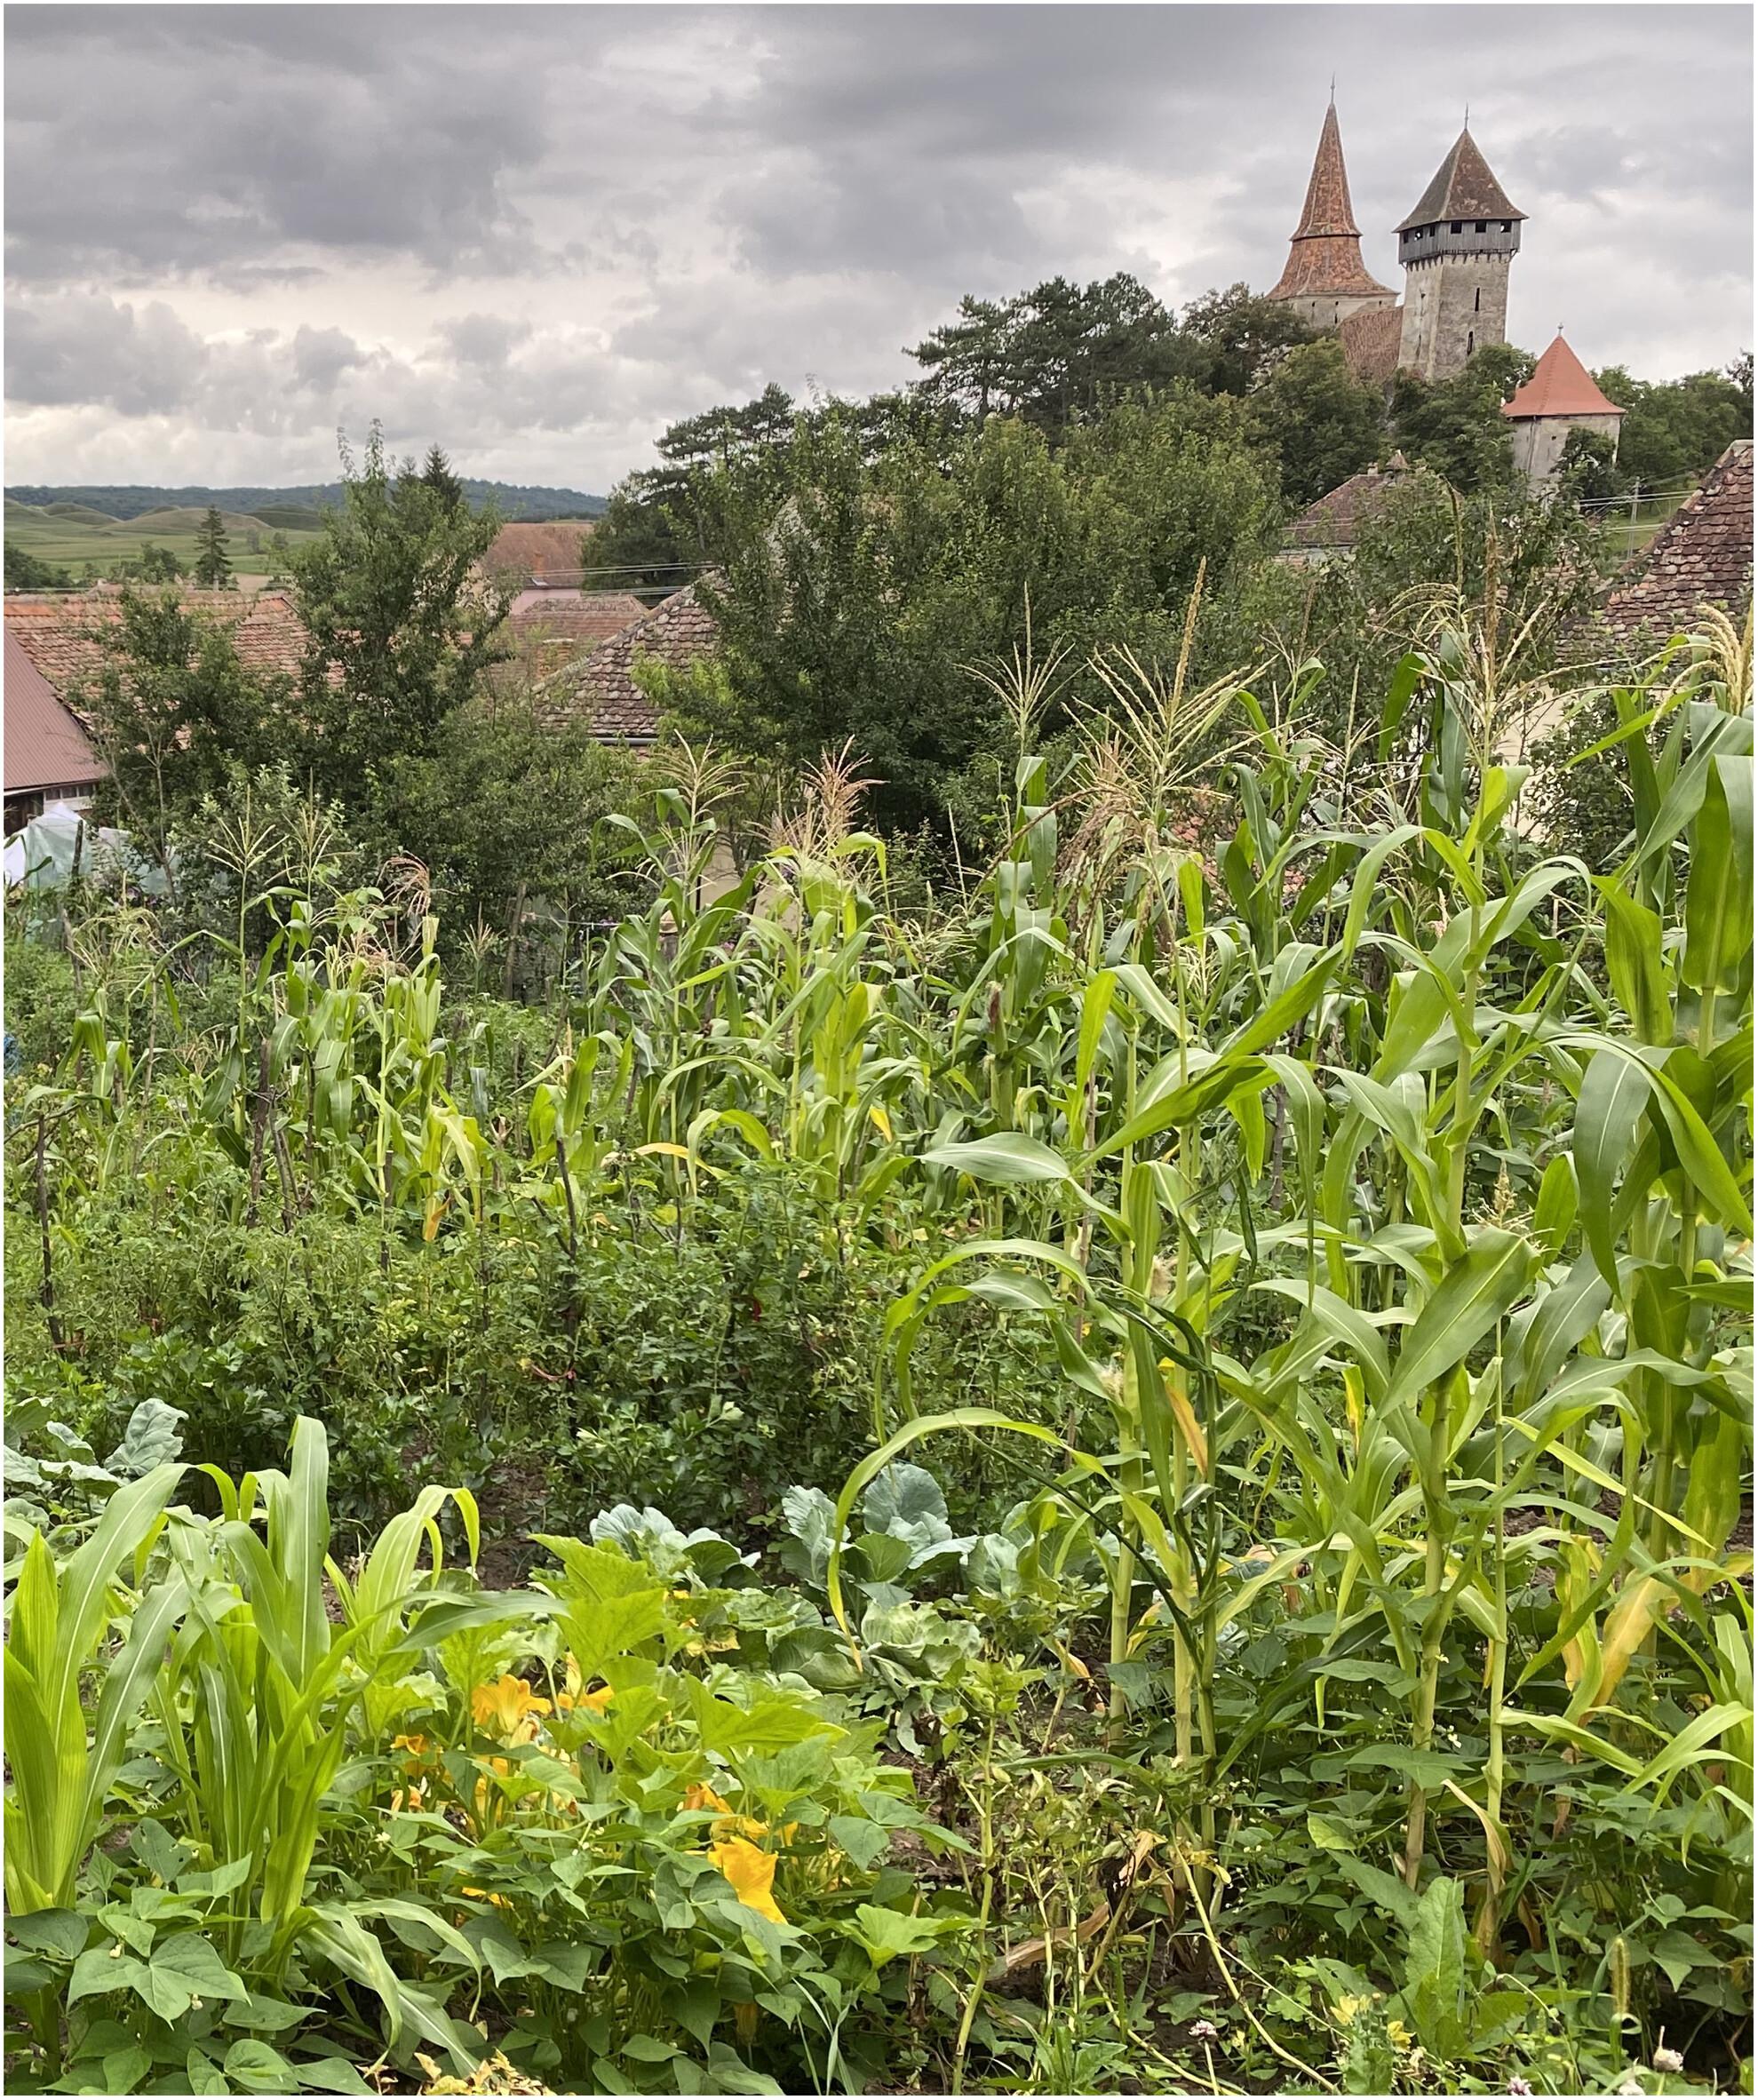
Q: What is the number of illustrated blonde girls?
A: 0